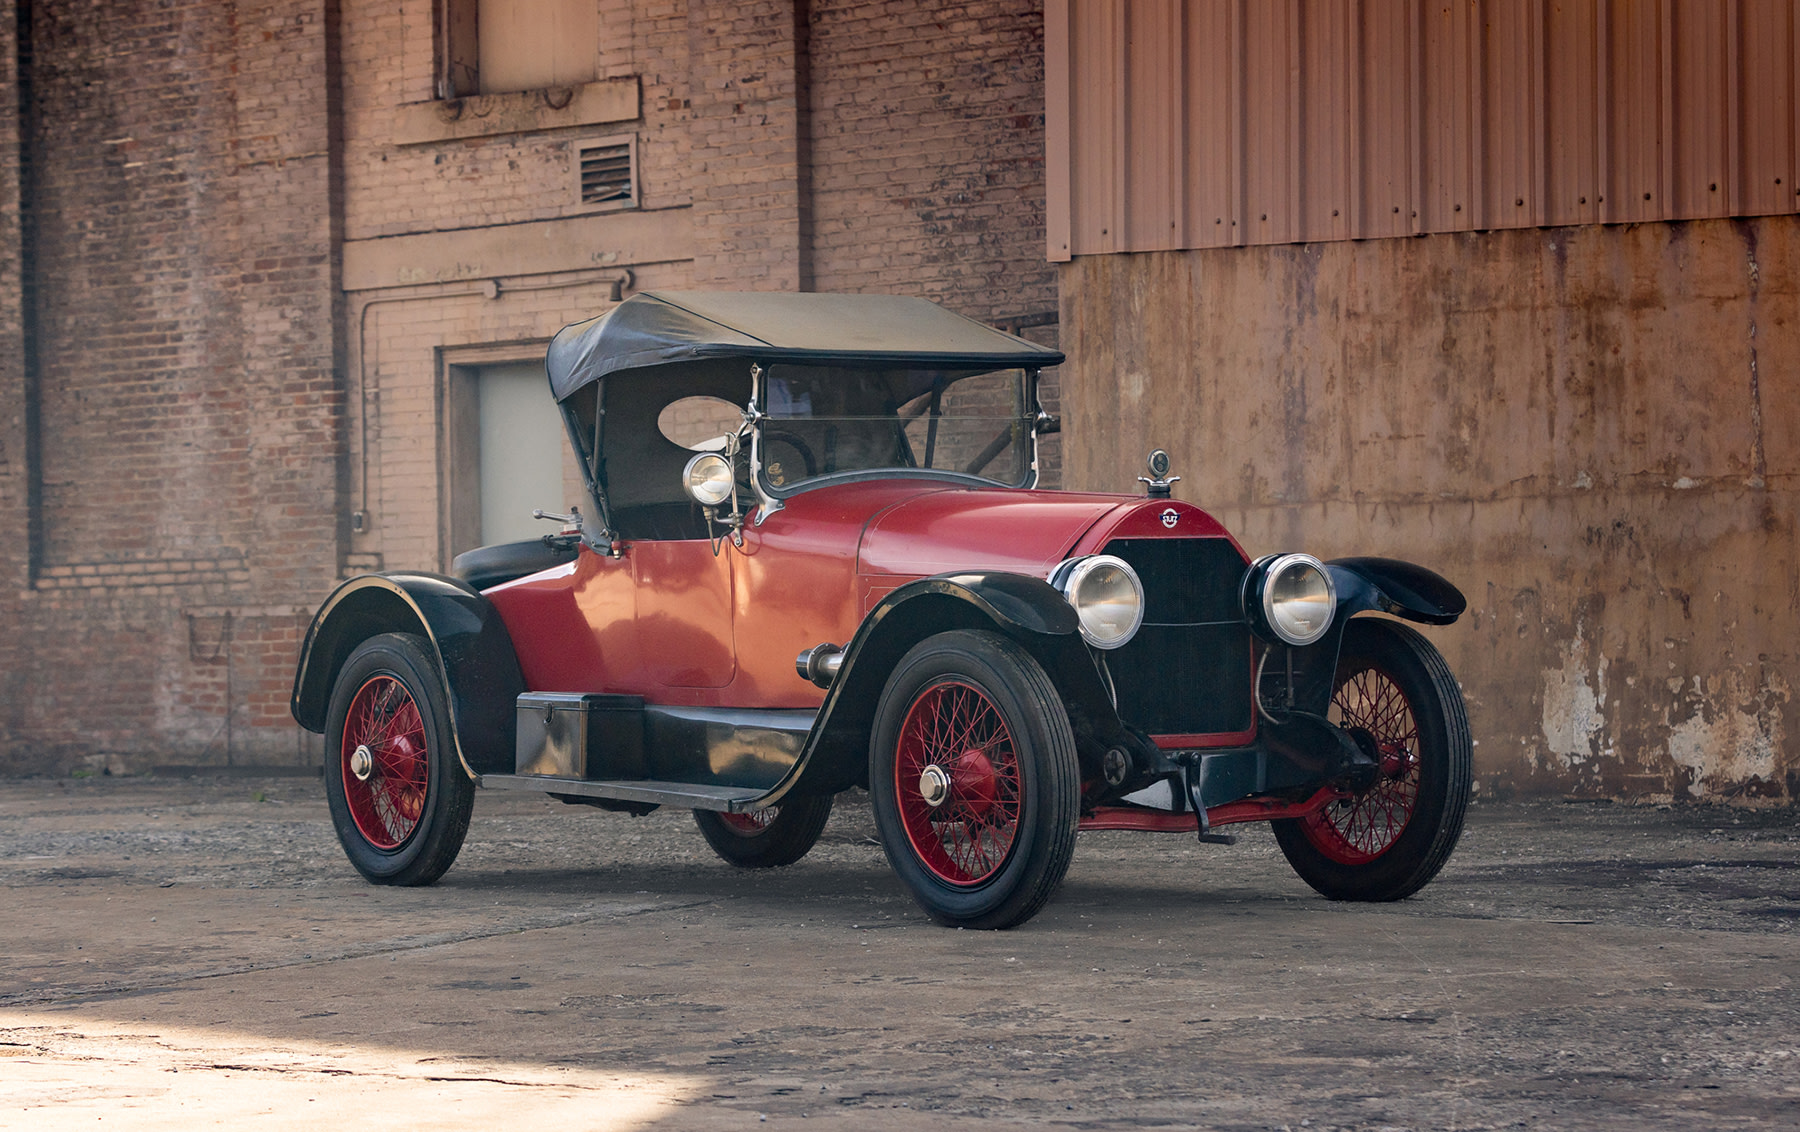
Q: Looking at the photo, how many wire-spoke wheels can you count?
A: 4